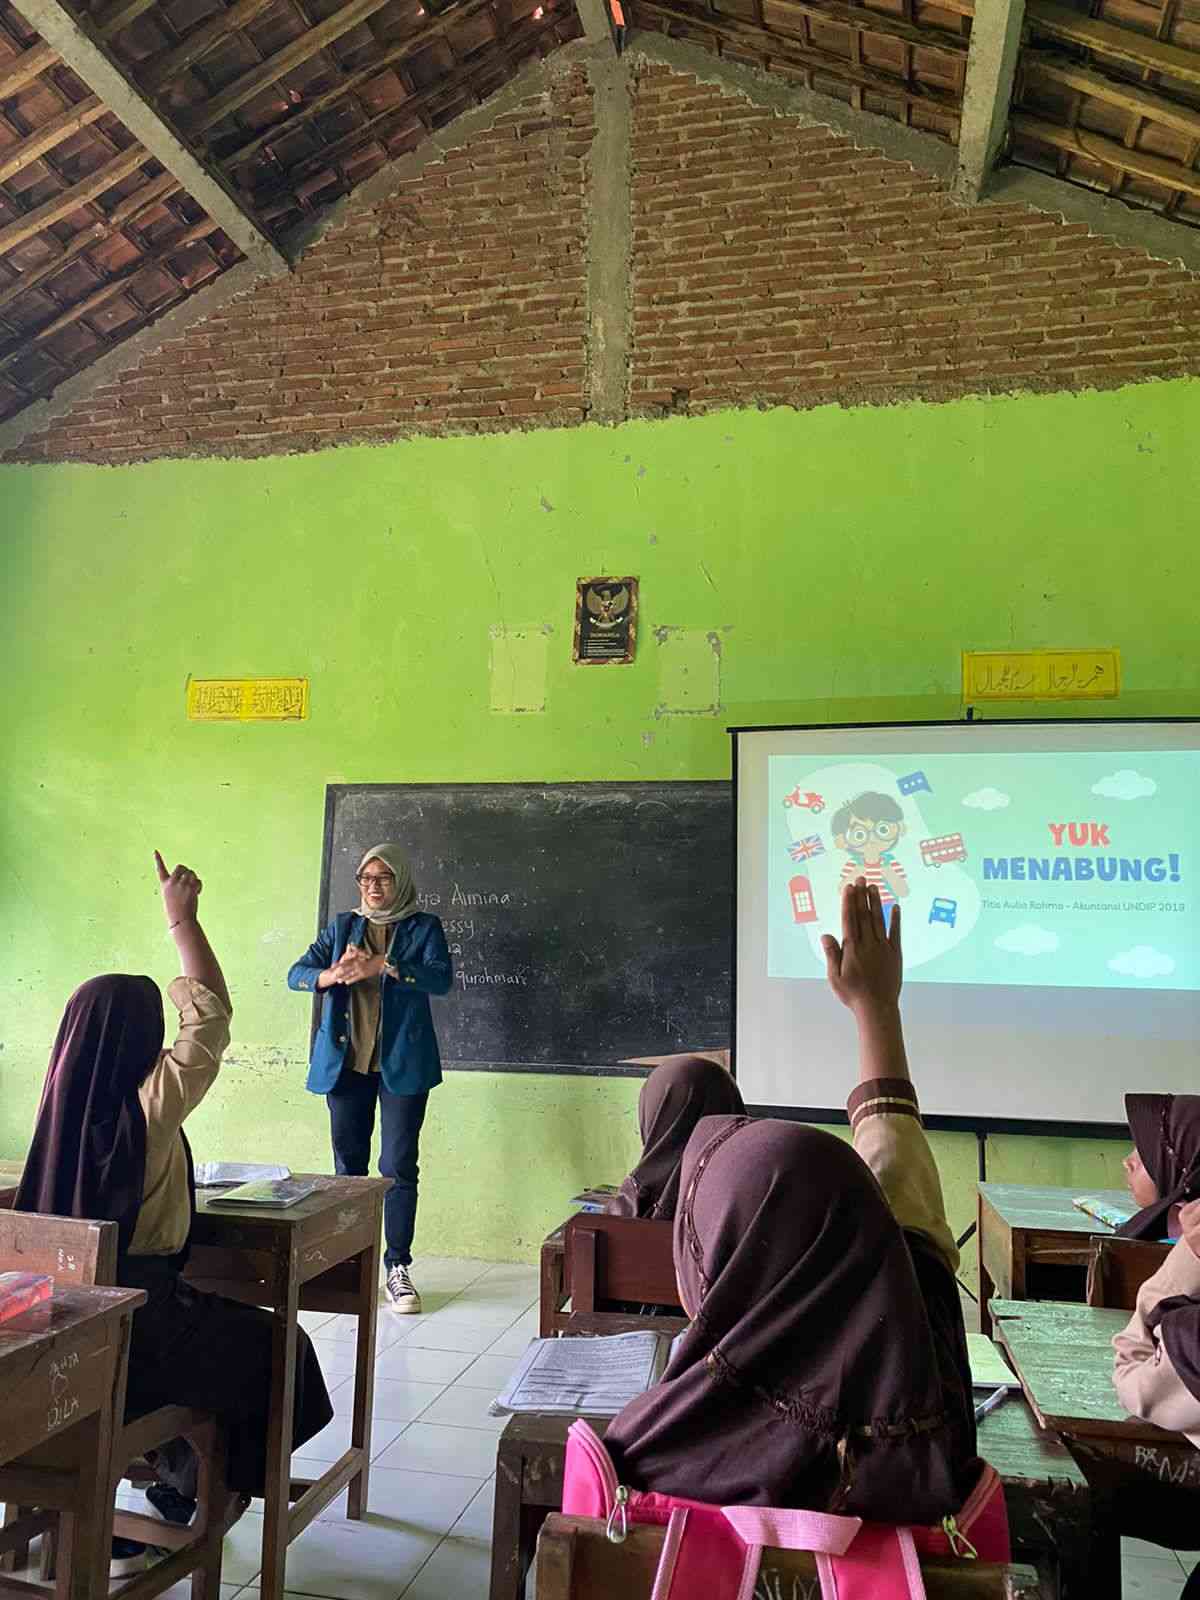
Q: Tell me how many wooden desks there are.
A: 6